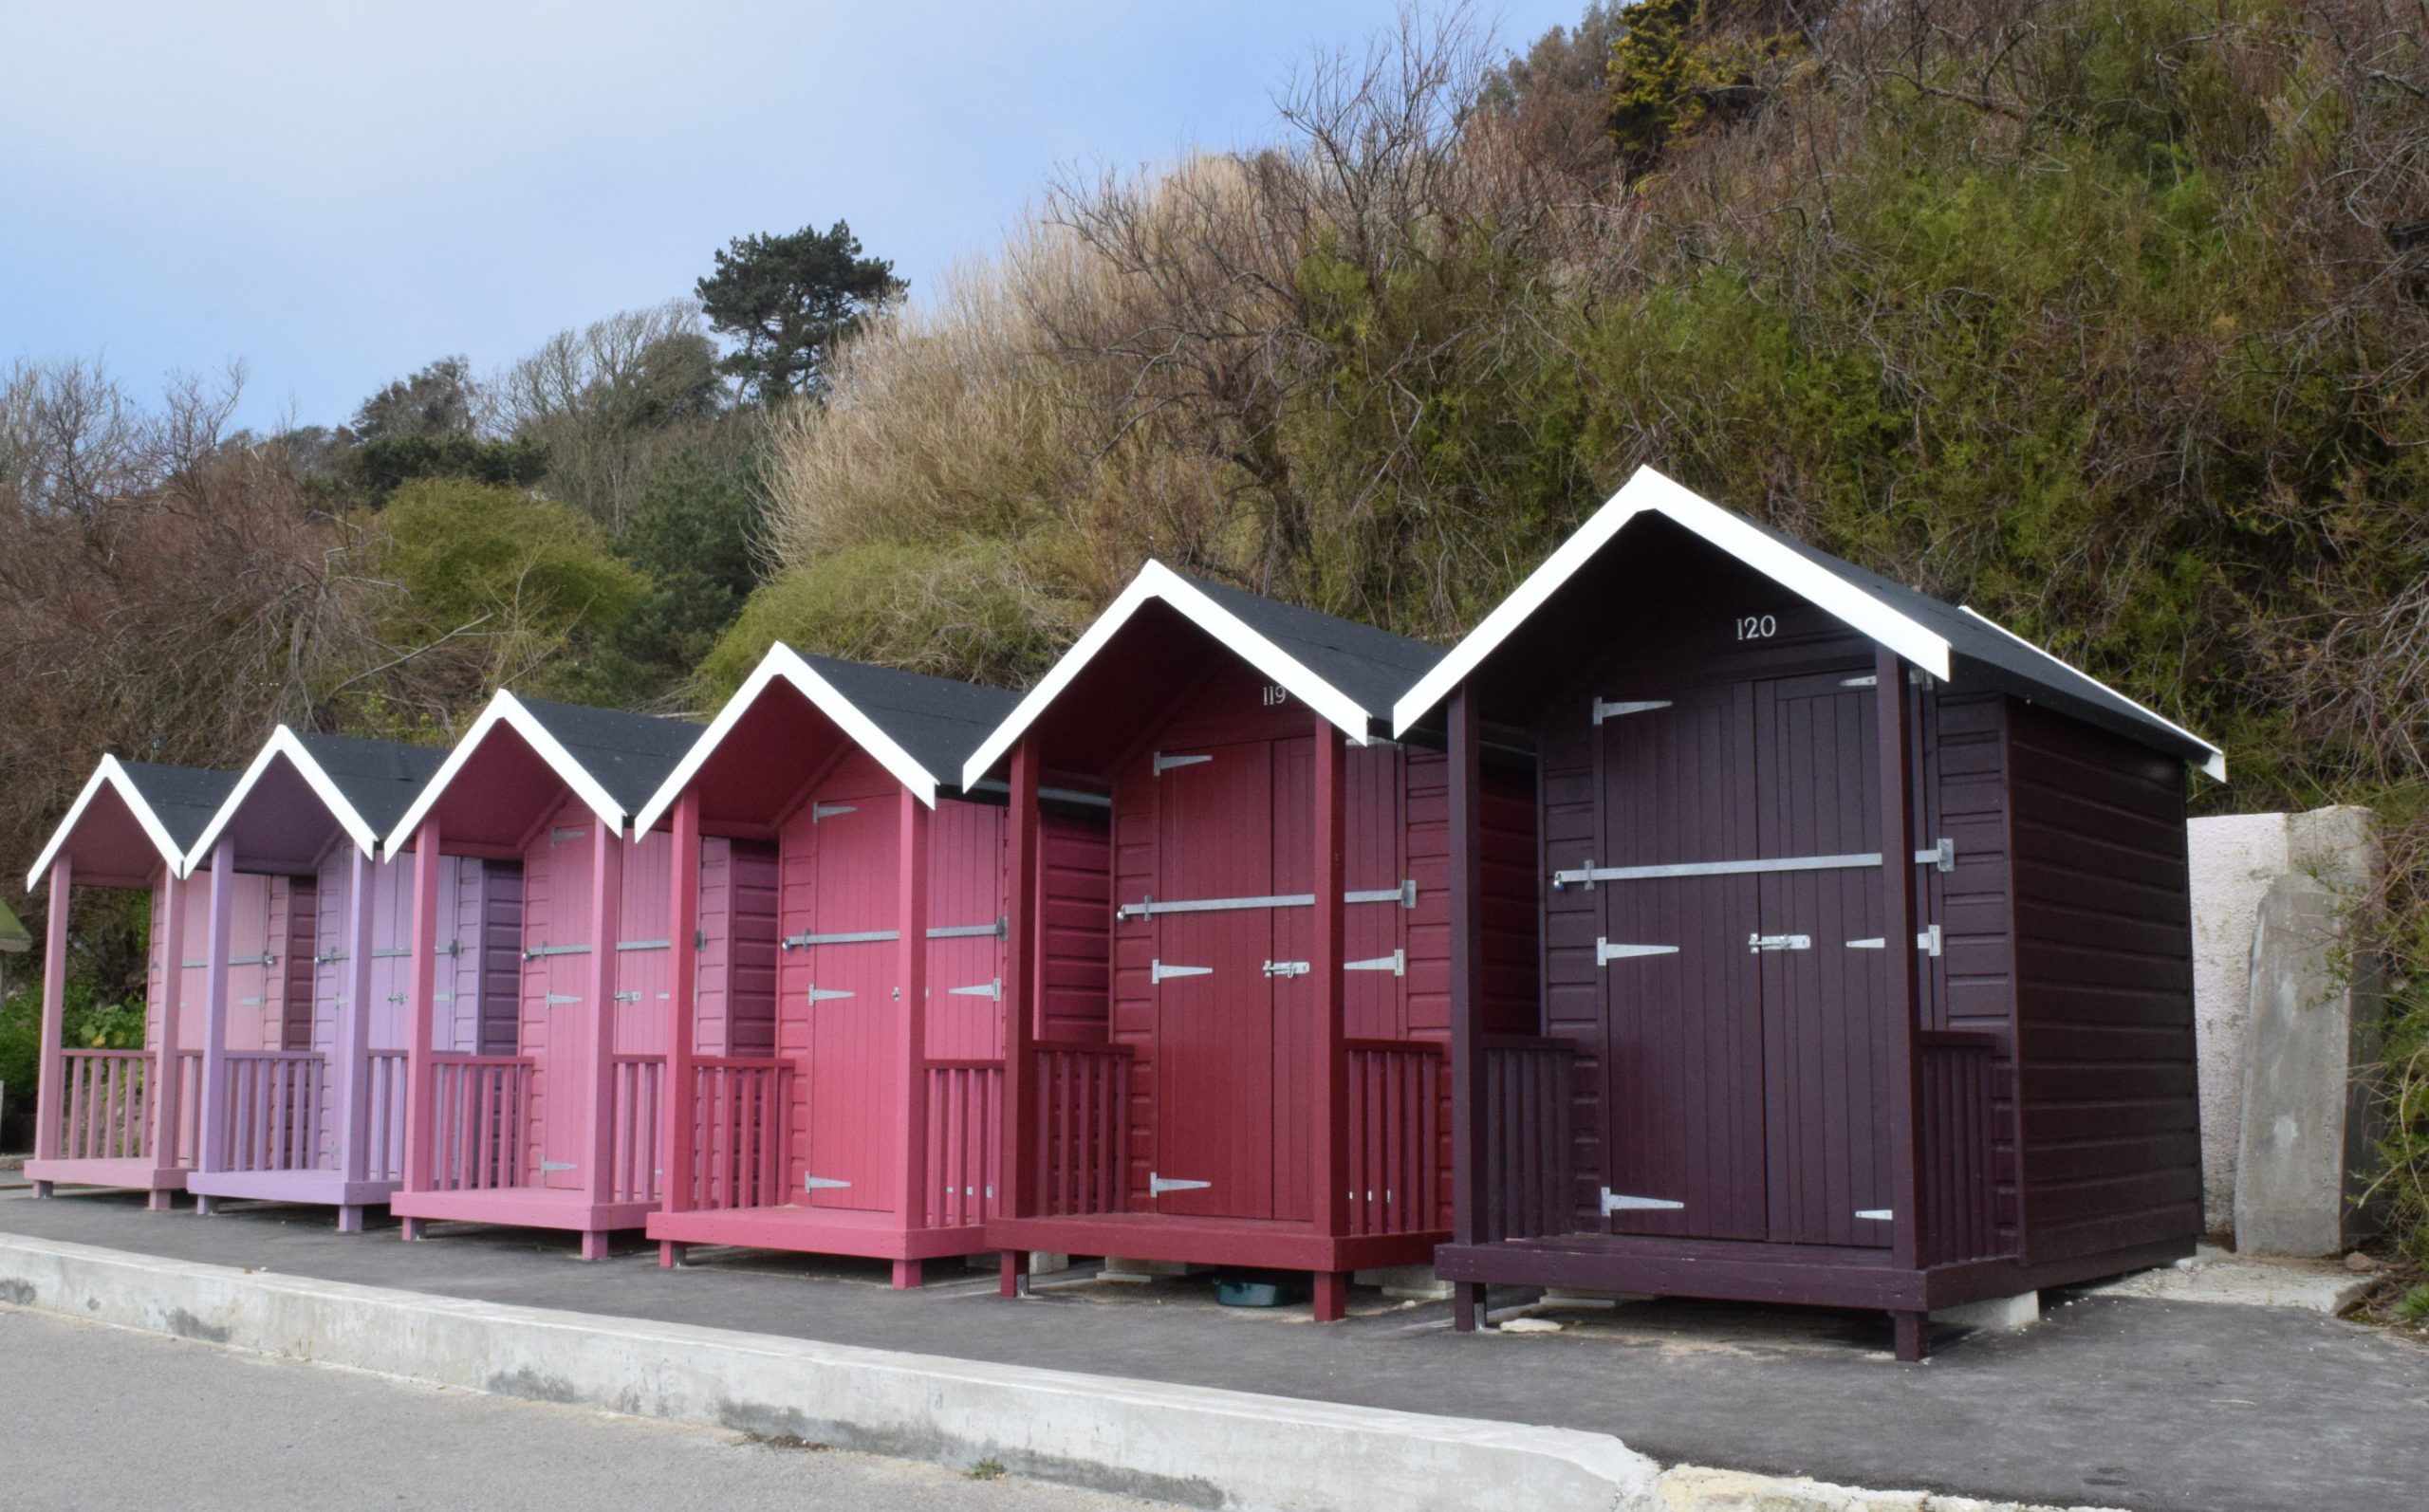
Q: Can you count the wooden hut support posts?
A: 12